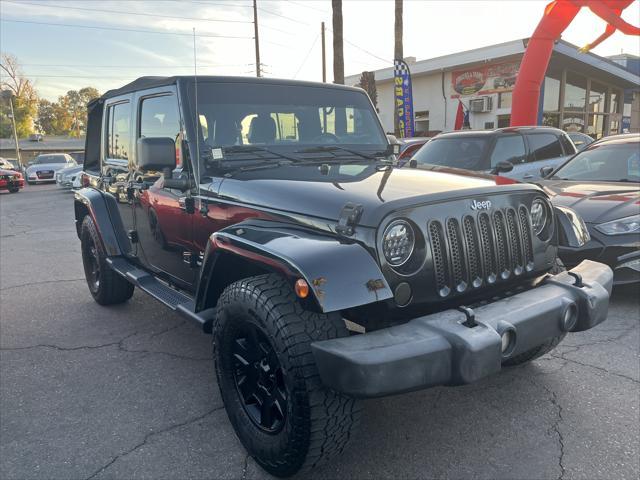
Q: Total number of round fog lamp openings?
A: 2